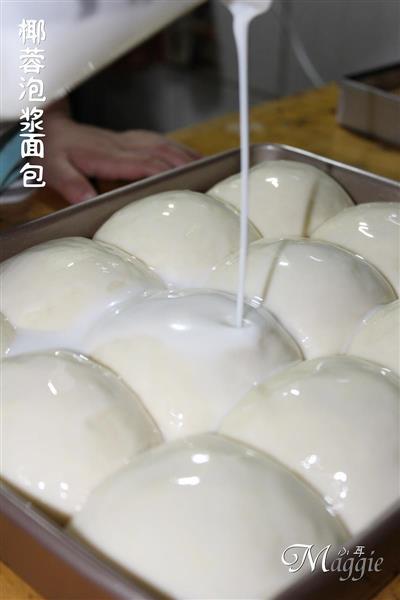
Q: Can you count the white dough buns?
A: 11